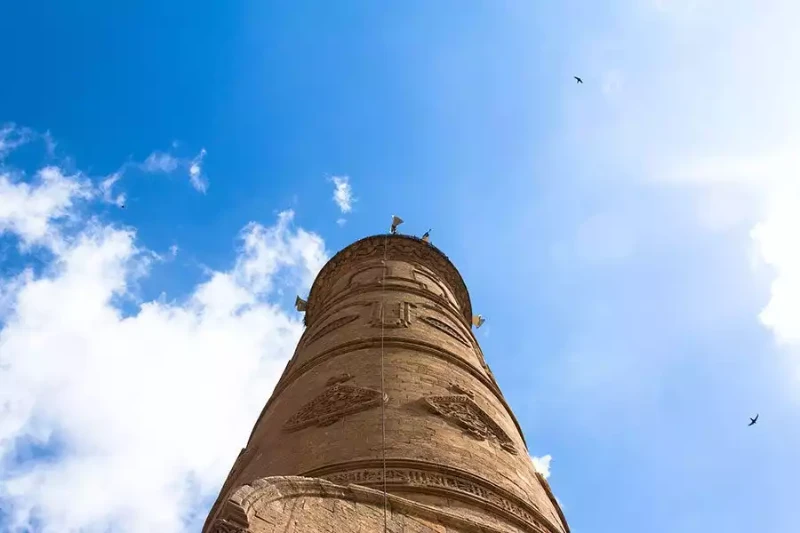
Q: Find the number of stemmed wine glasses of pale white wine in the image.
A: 0